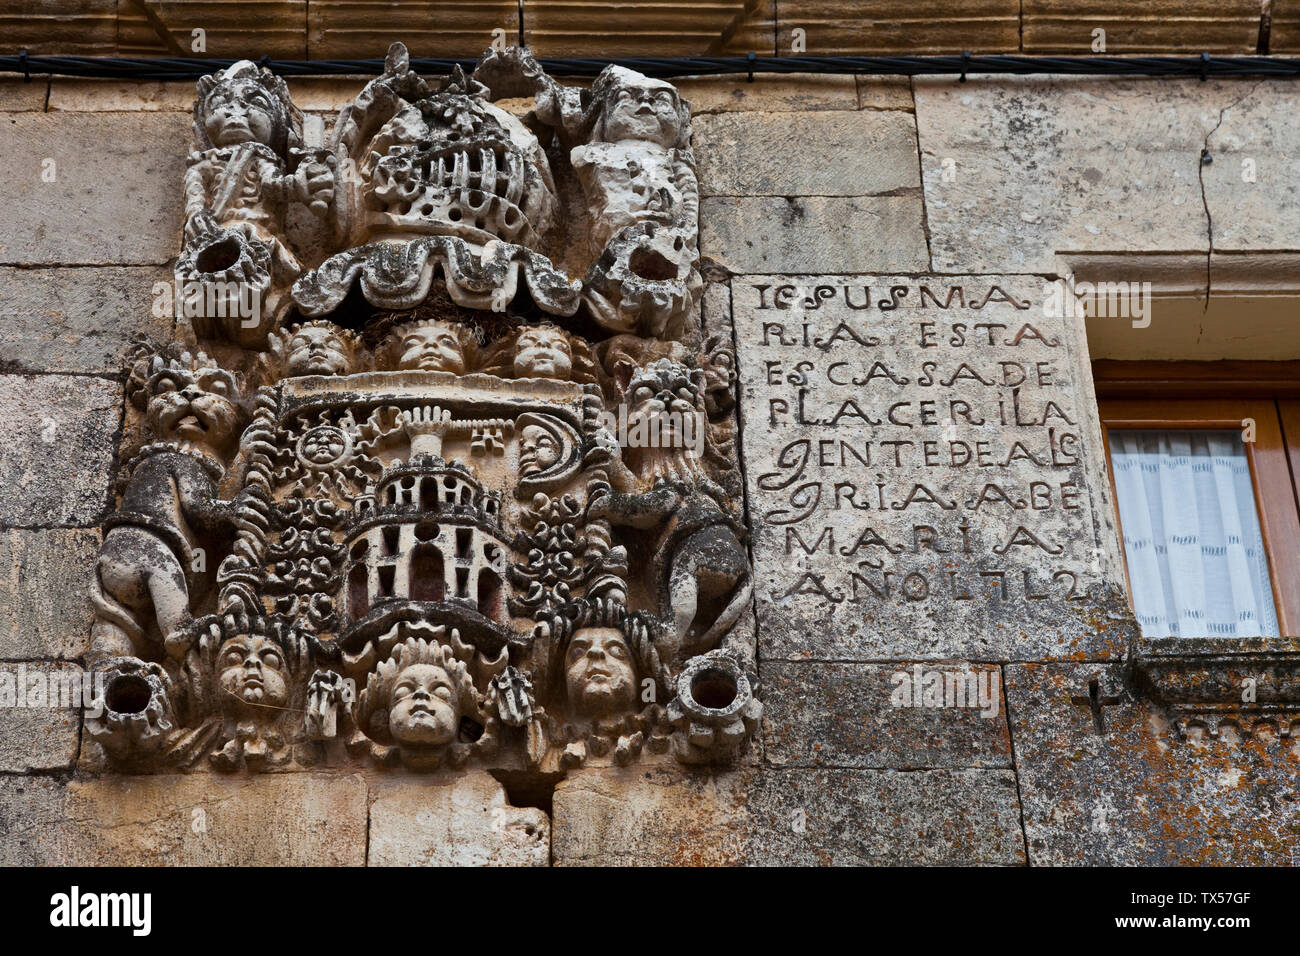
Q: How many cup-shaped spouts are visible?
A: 4